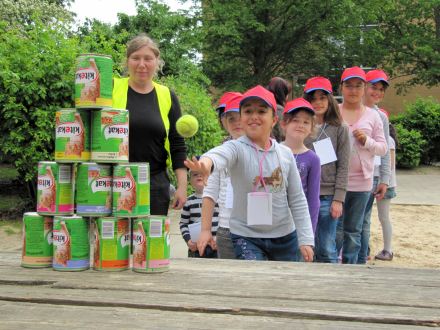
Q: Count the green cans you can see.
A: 10